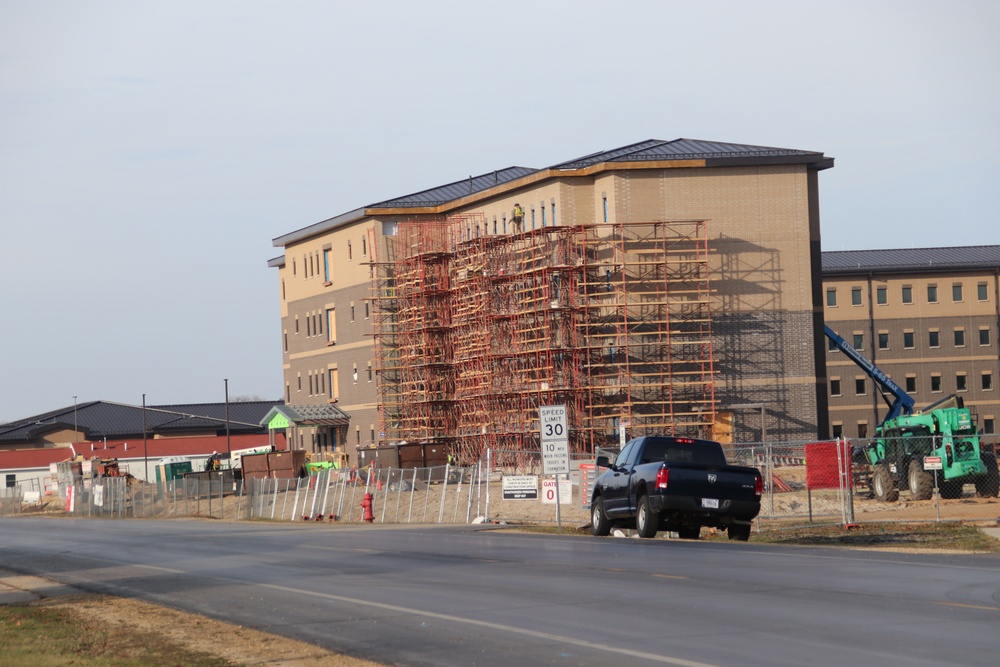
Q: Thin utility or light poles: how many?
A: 3